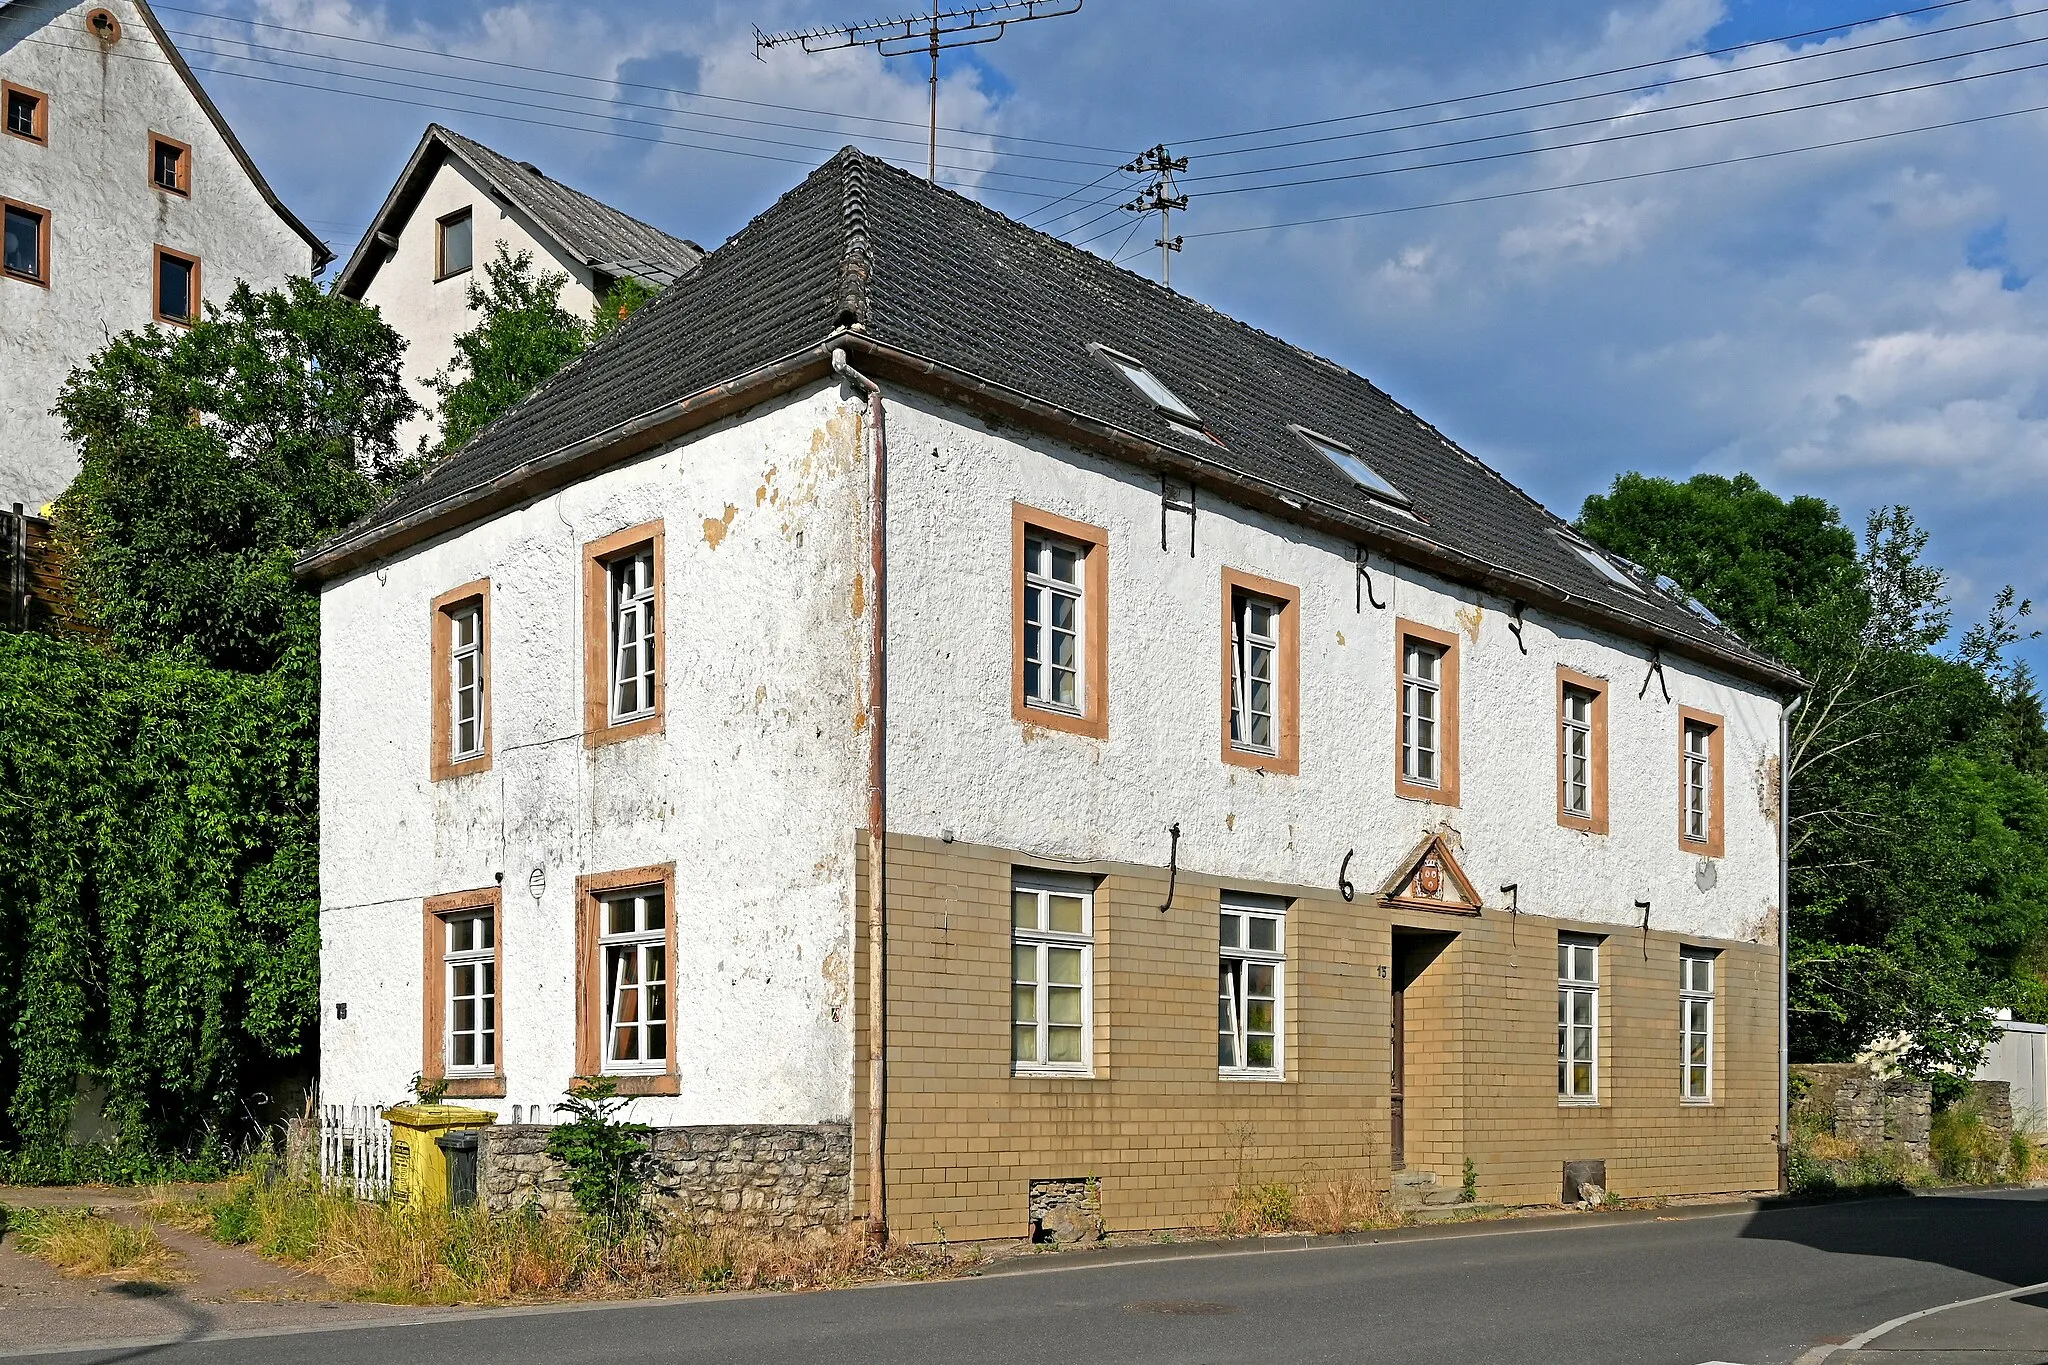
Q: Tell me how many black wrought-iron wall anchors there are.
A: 8